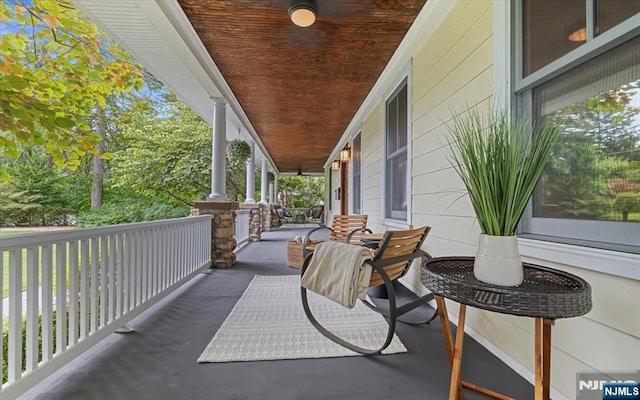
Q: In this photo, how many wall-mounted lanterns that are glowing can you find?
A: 2